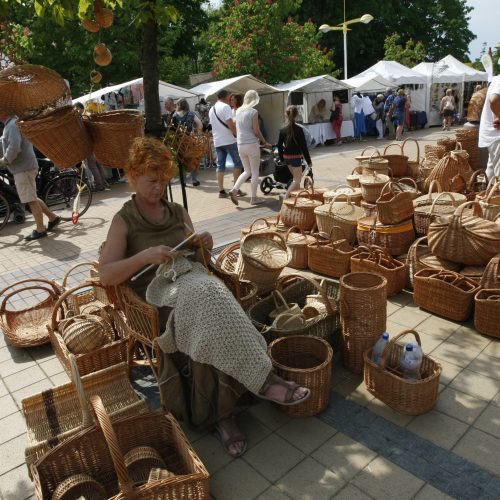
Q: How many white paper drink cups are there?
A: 0